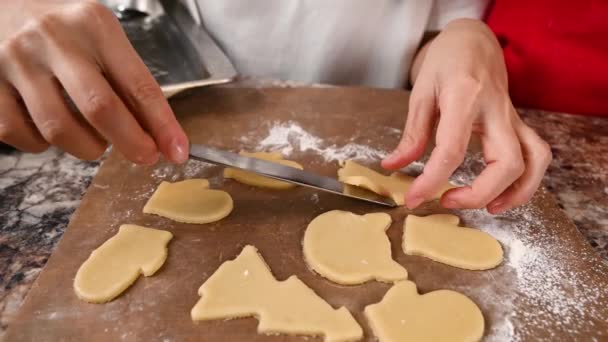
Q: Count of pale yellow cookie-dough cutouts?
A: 8